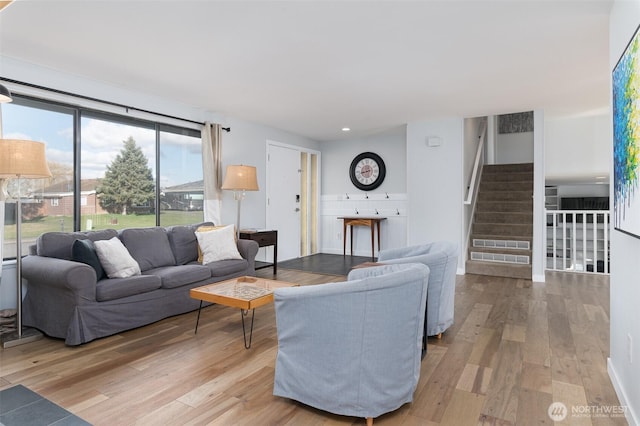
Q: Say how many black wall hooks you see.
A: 6